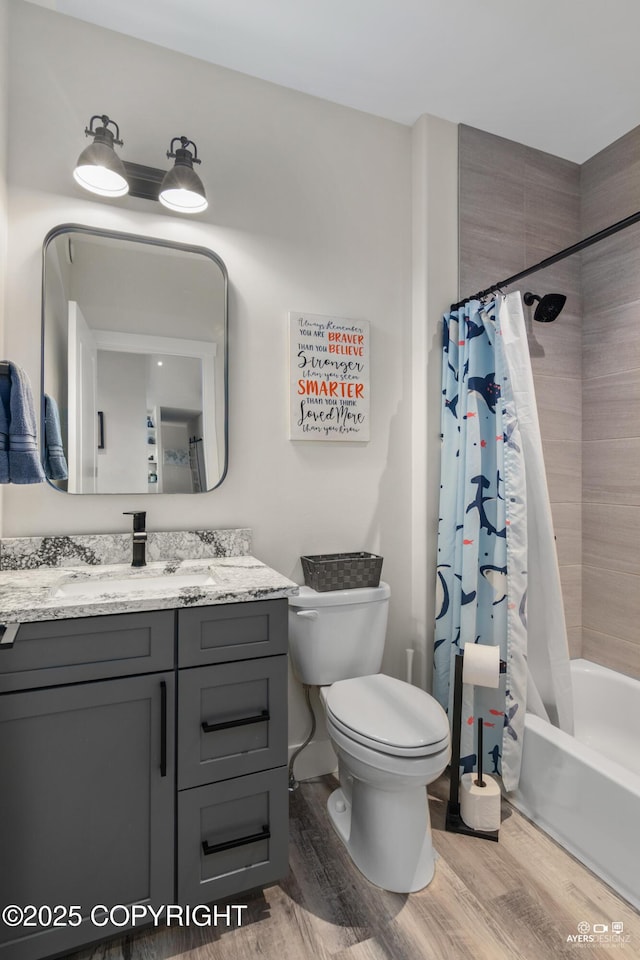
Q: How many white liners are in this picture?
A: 1